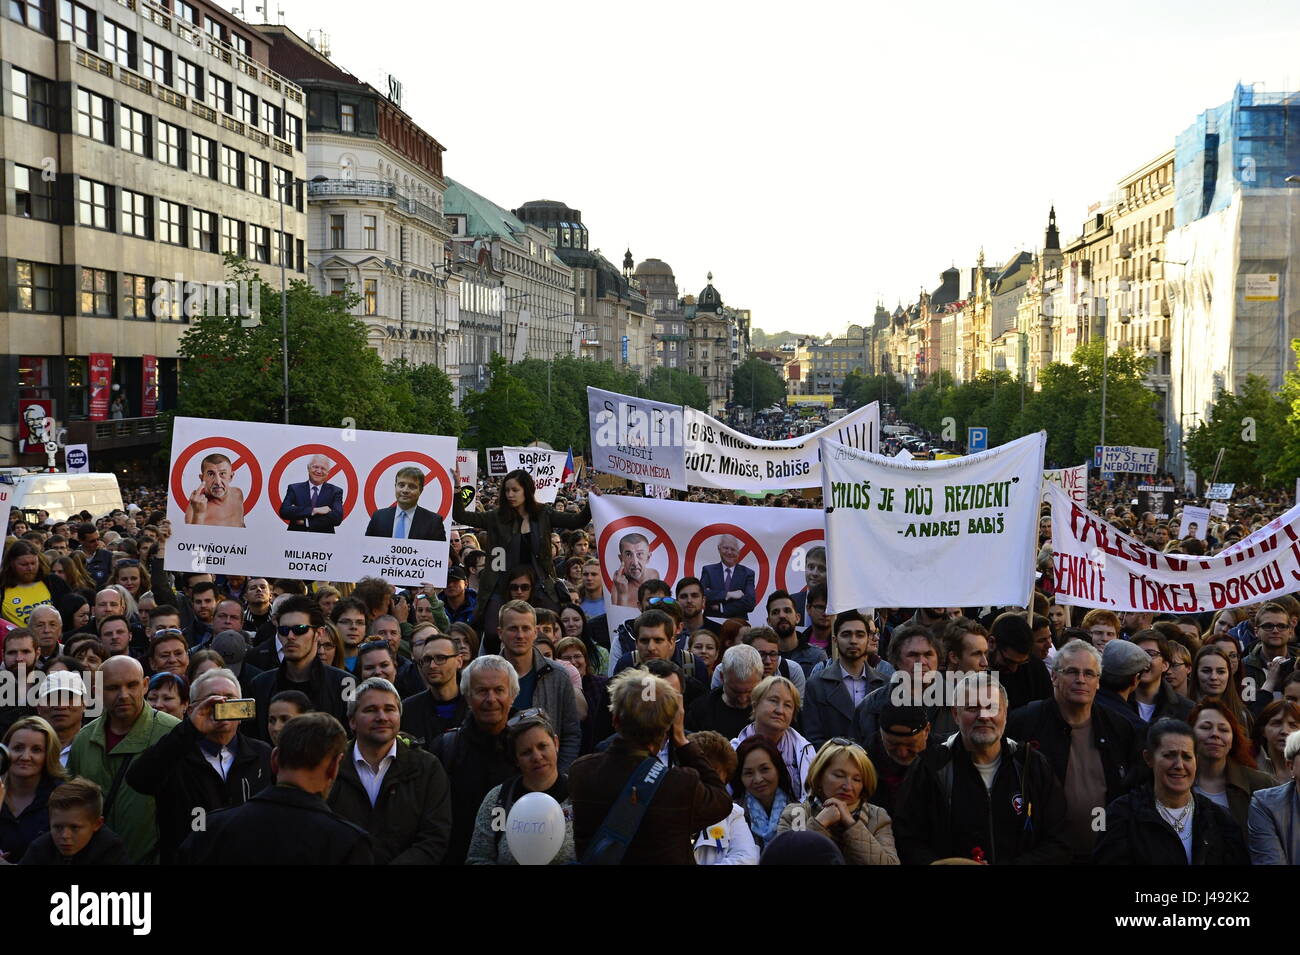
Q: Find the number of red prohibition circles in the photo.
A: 6